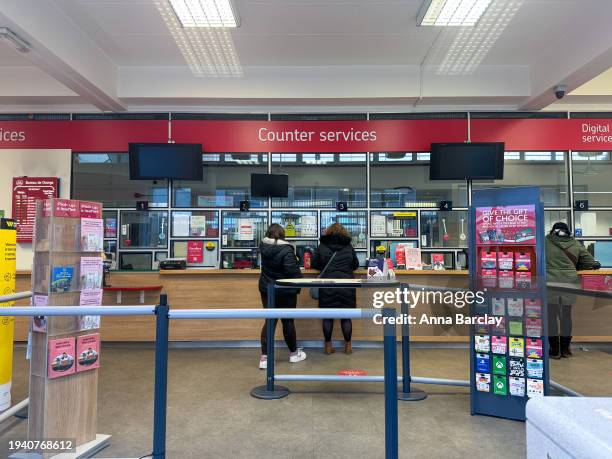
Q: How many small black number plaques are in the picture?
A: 5